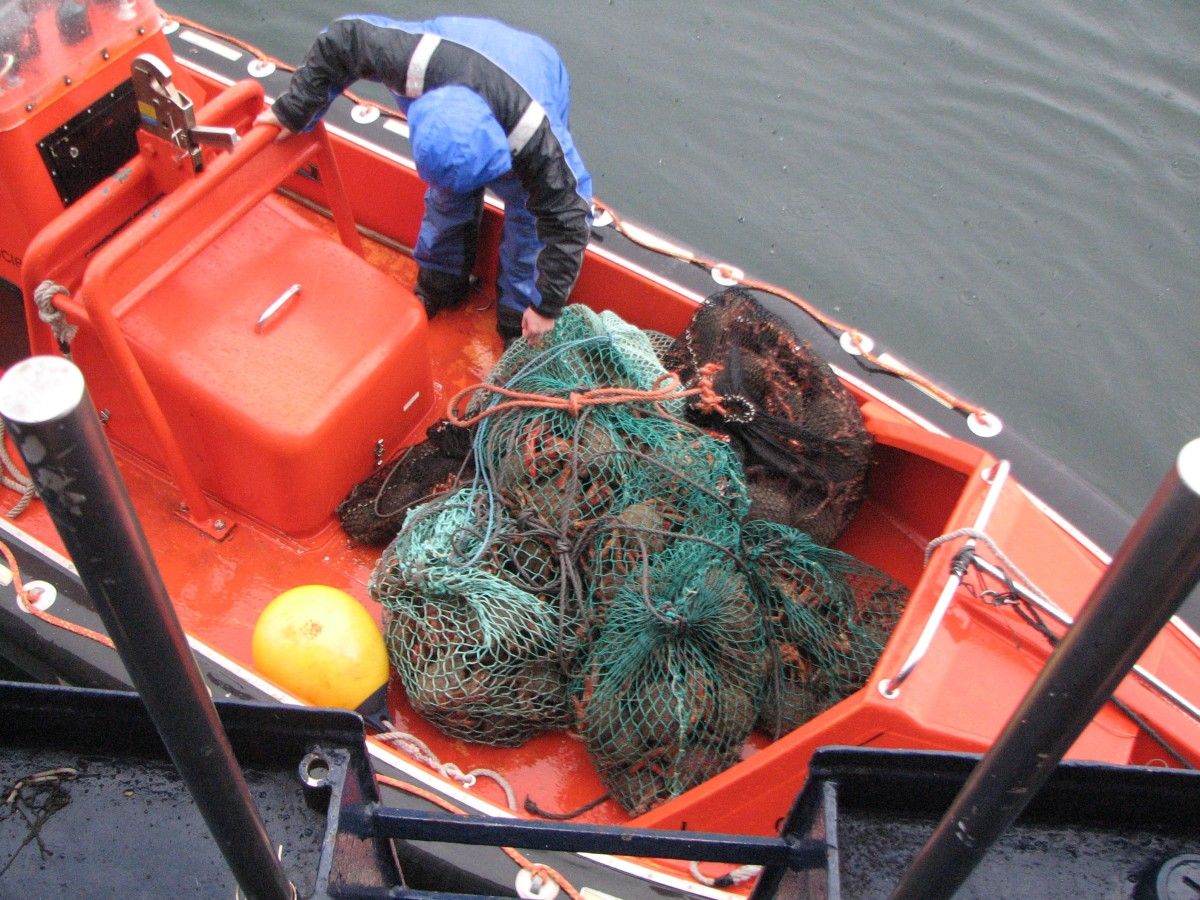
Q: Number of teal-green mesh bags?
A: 4